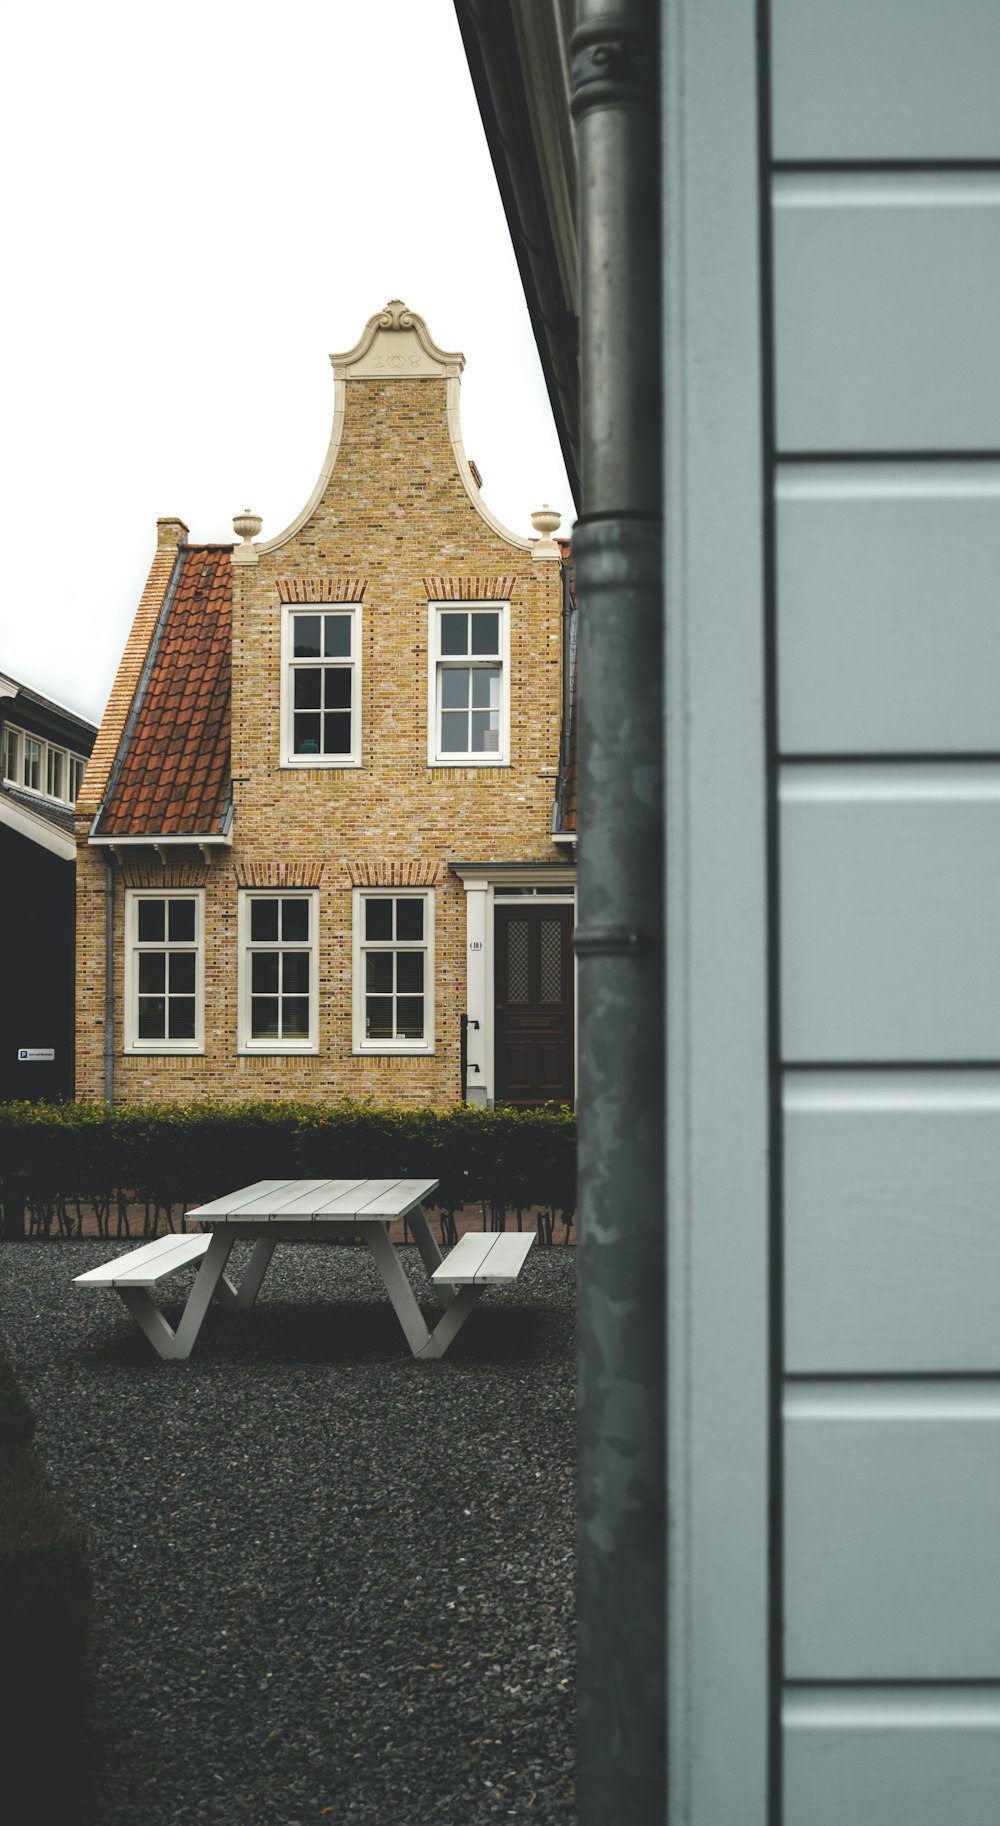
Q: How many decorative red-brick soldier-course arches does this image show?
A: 5